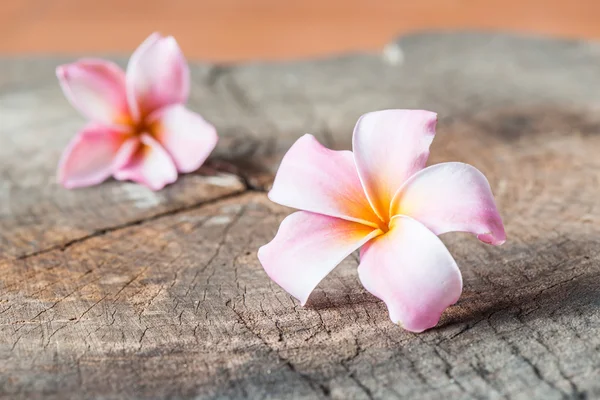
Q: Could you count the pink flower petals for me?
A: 10